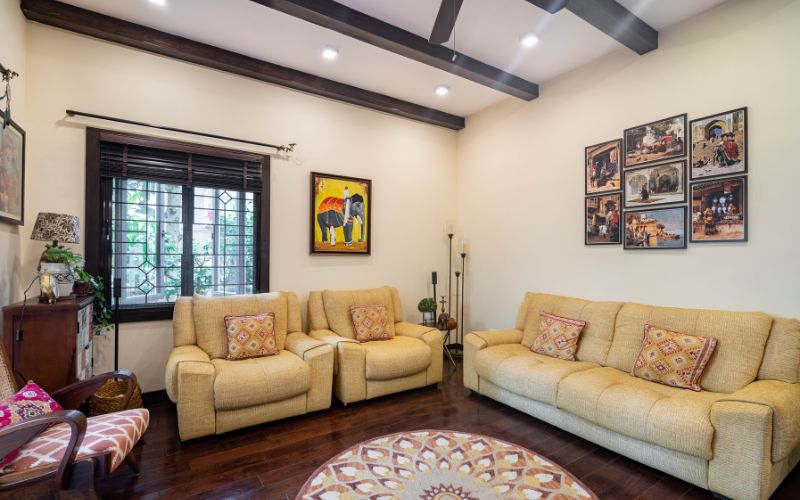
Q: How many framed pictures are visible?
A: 9